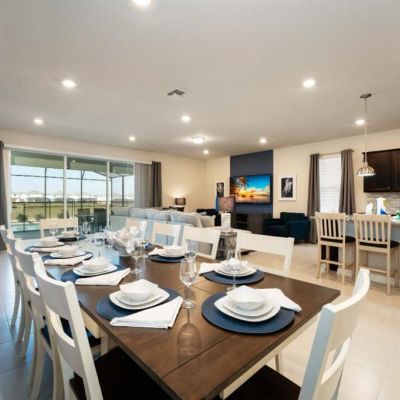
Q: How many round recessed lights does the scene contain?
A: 9